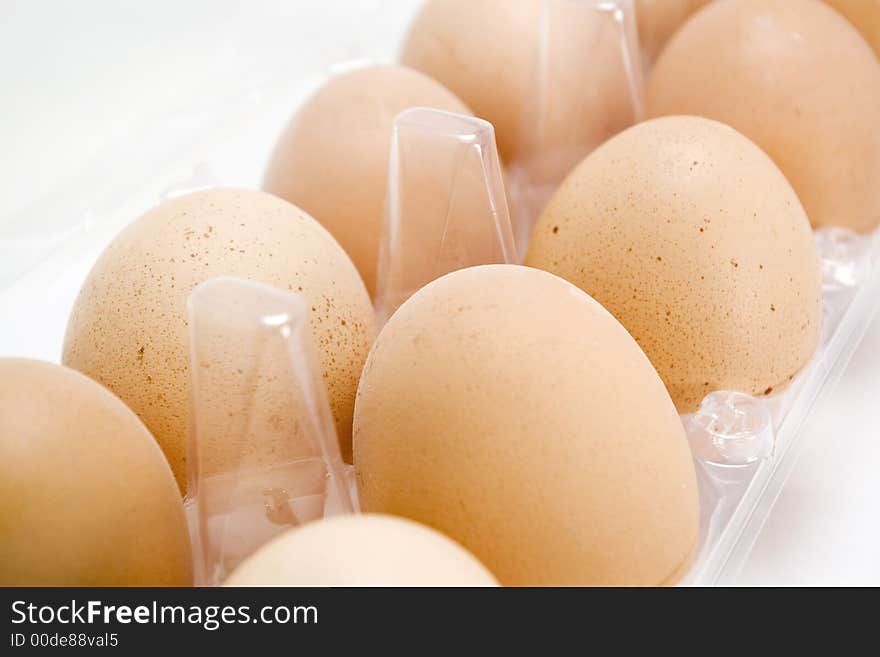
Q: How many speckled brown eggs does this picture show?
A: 2